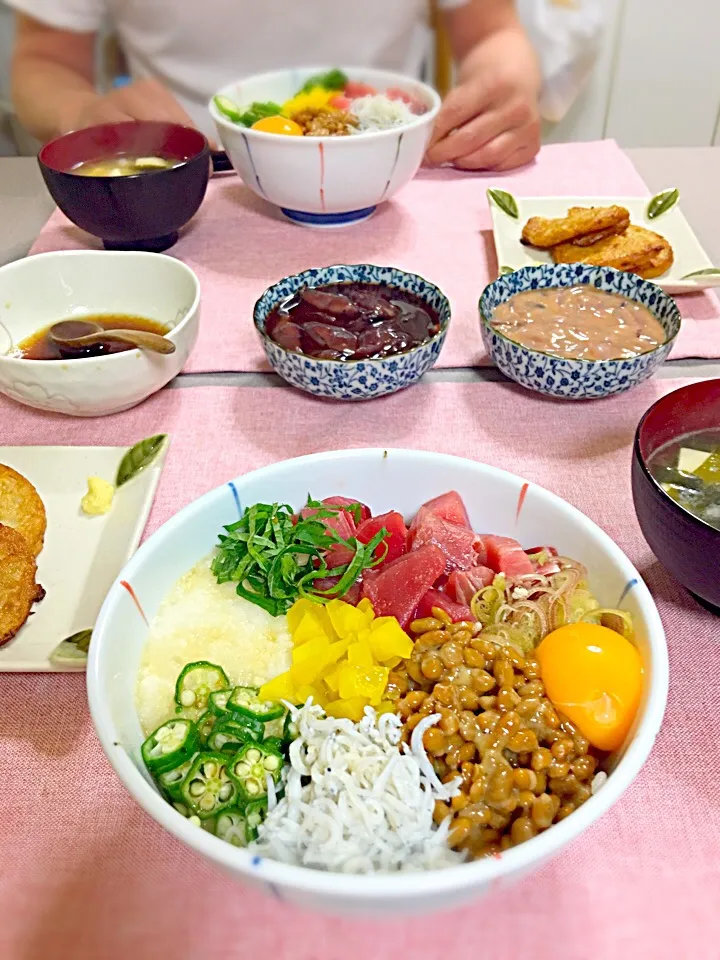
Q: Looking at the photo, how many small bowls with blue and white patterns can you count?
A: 2